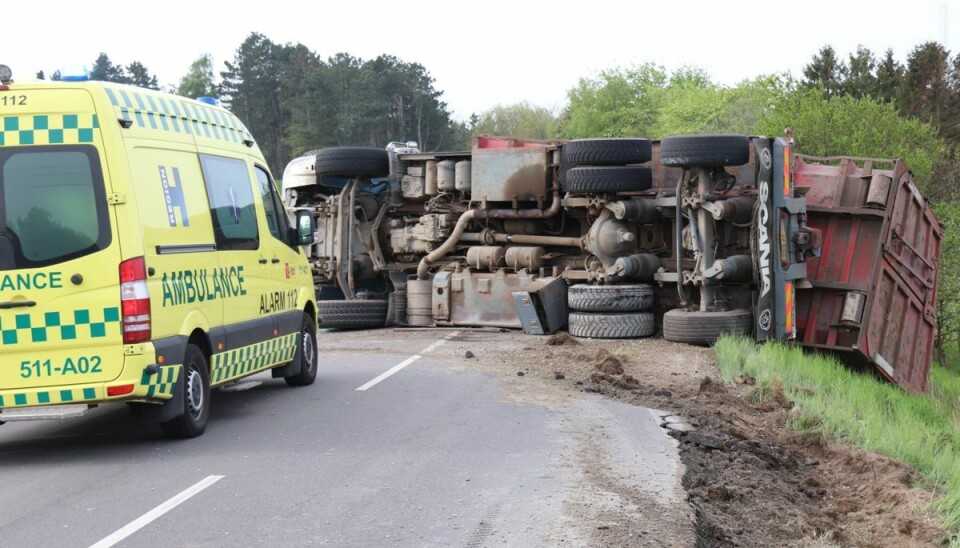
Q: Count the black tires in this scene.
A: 10